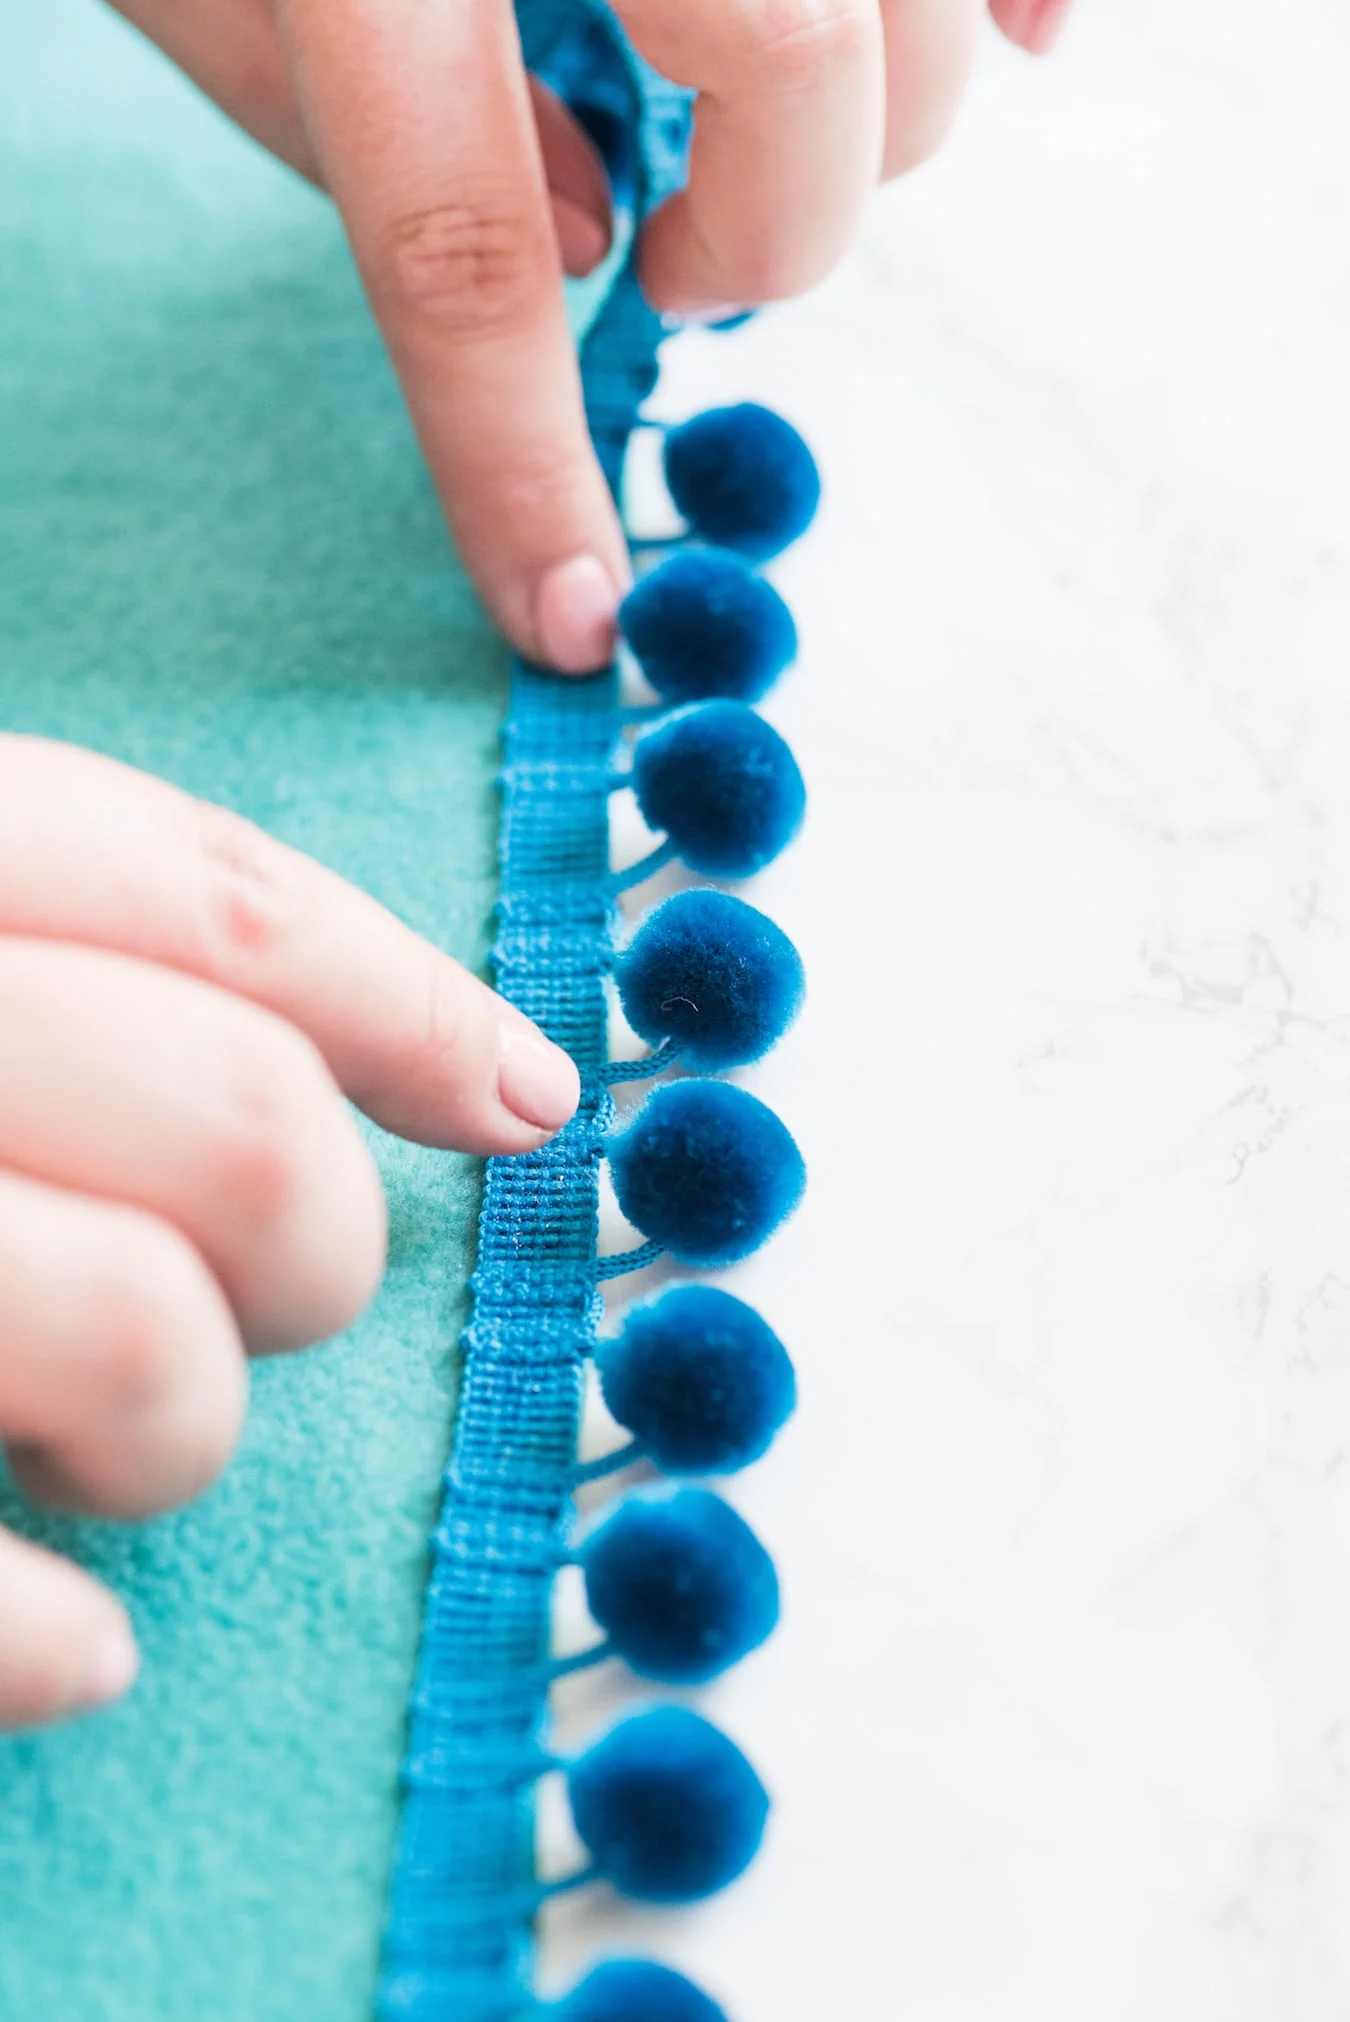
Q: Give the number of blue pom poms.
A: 9